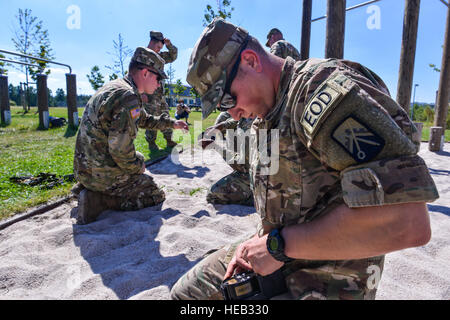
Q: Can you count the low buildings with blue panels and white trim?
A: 1